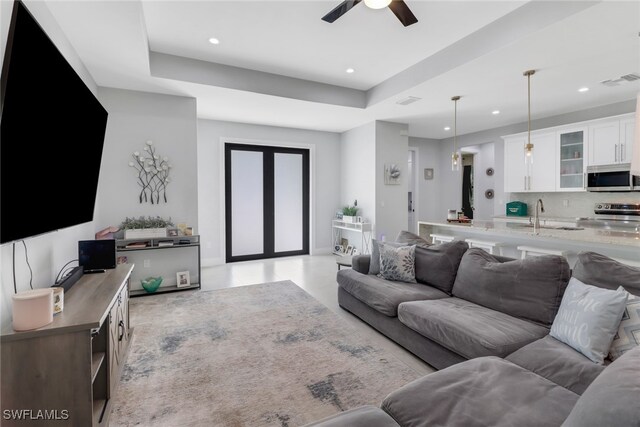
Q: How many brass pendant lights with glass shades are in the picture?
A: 2